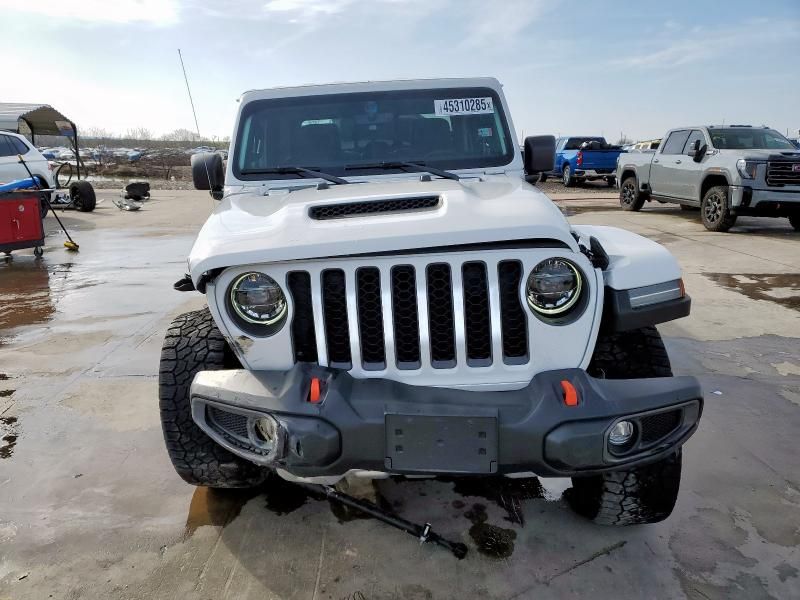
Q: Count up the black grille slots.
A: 7